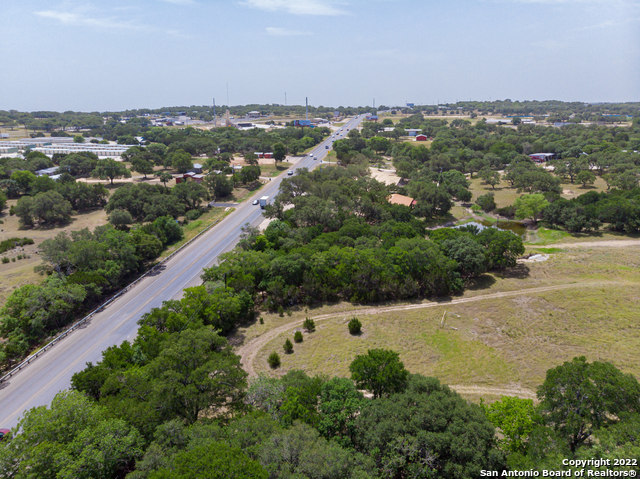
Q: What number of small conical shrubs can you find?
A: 5